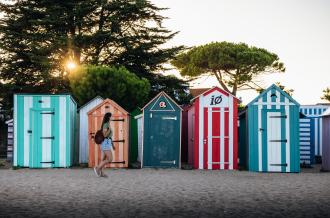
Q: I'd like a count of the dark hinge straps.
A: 9